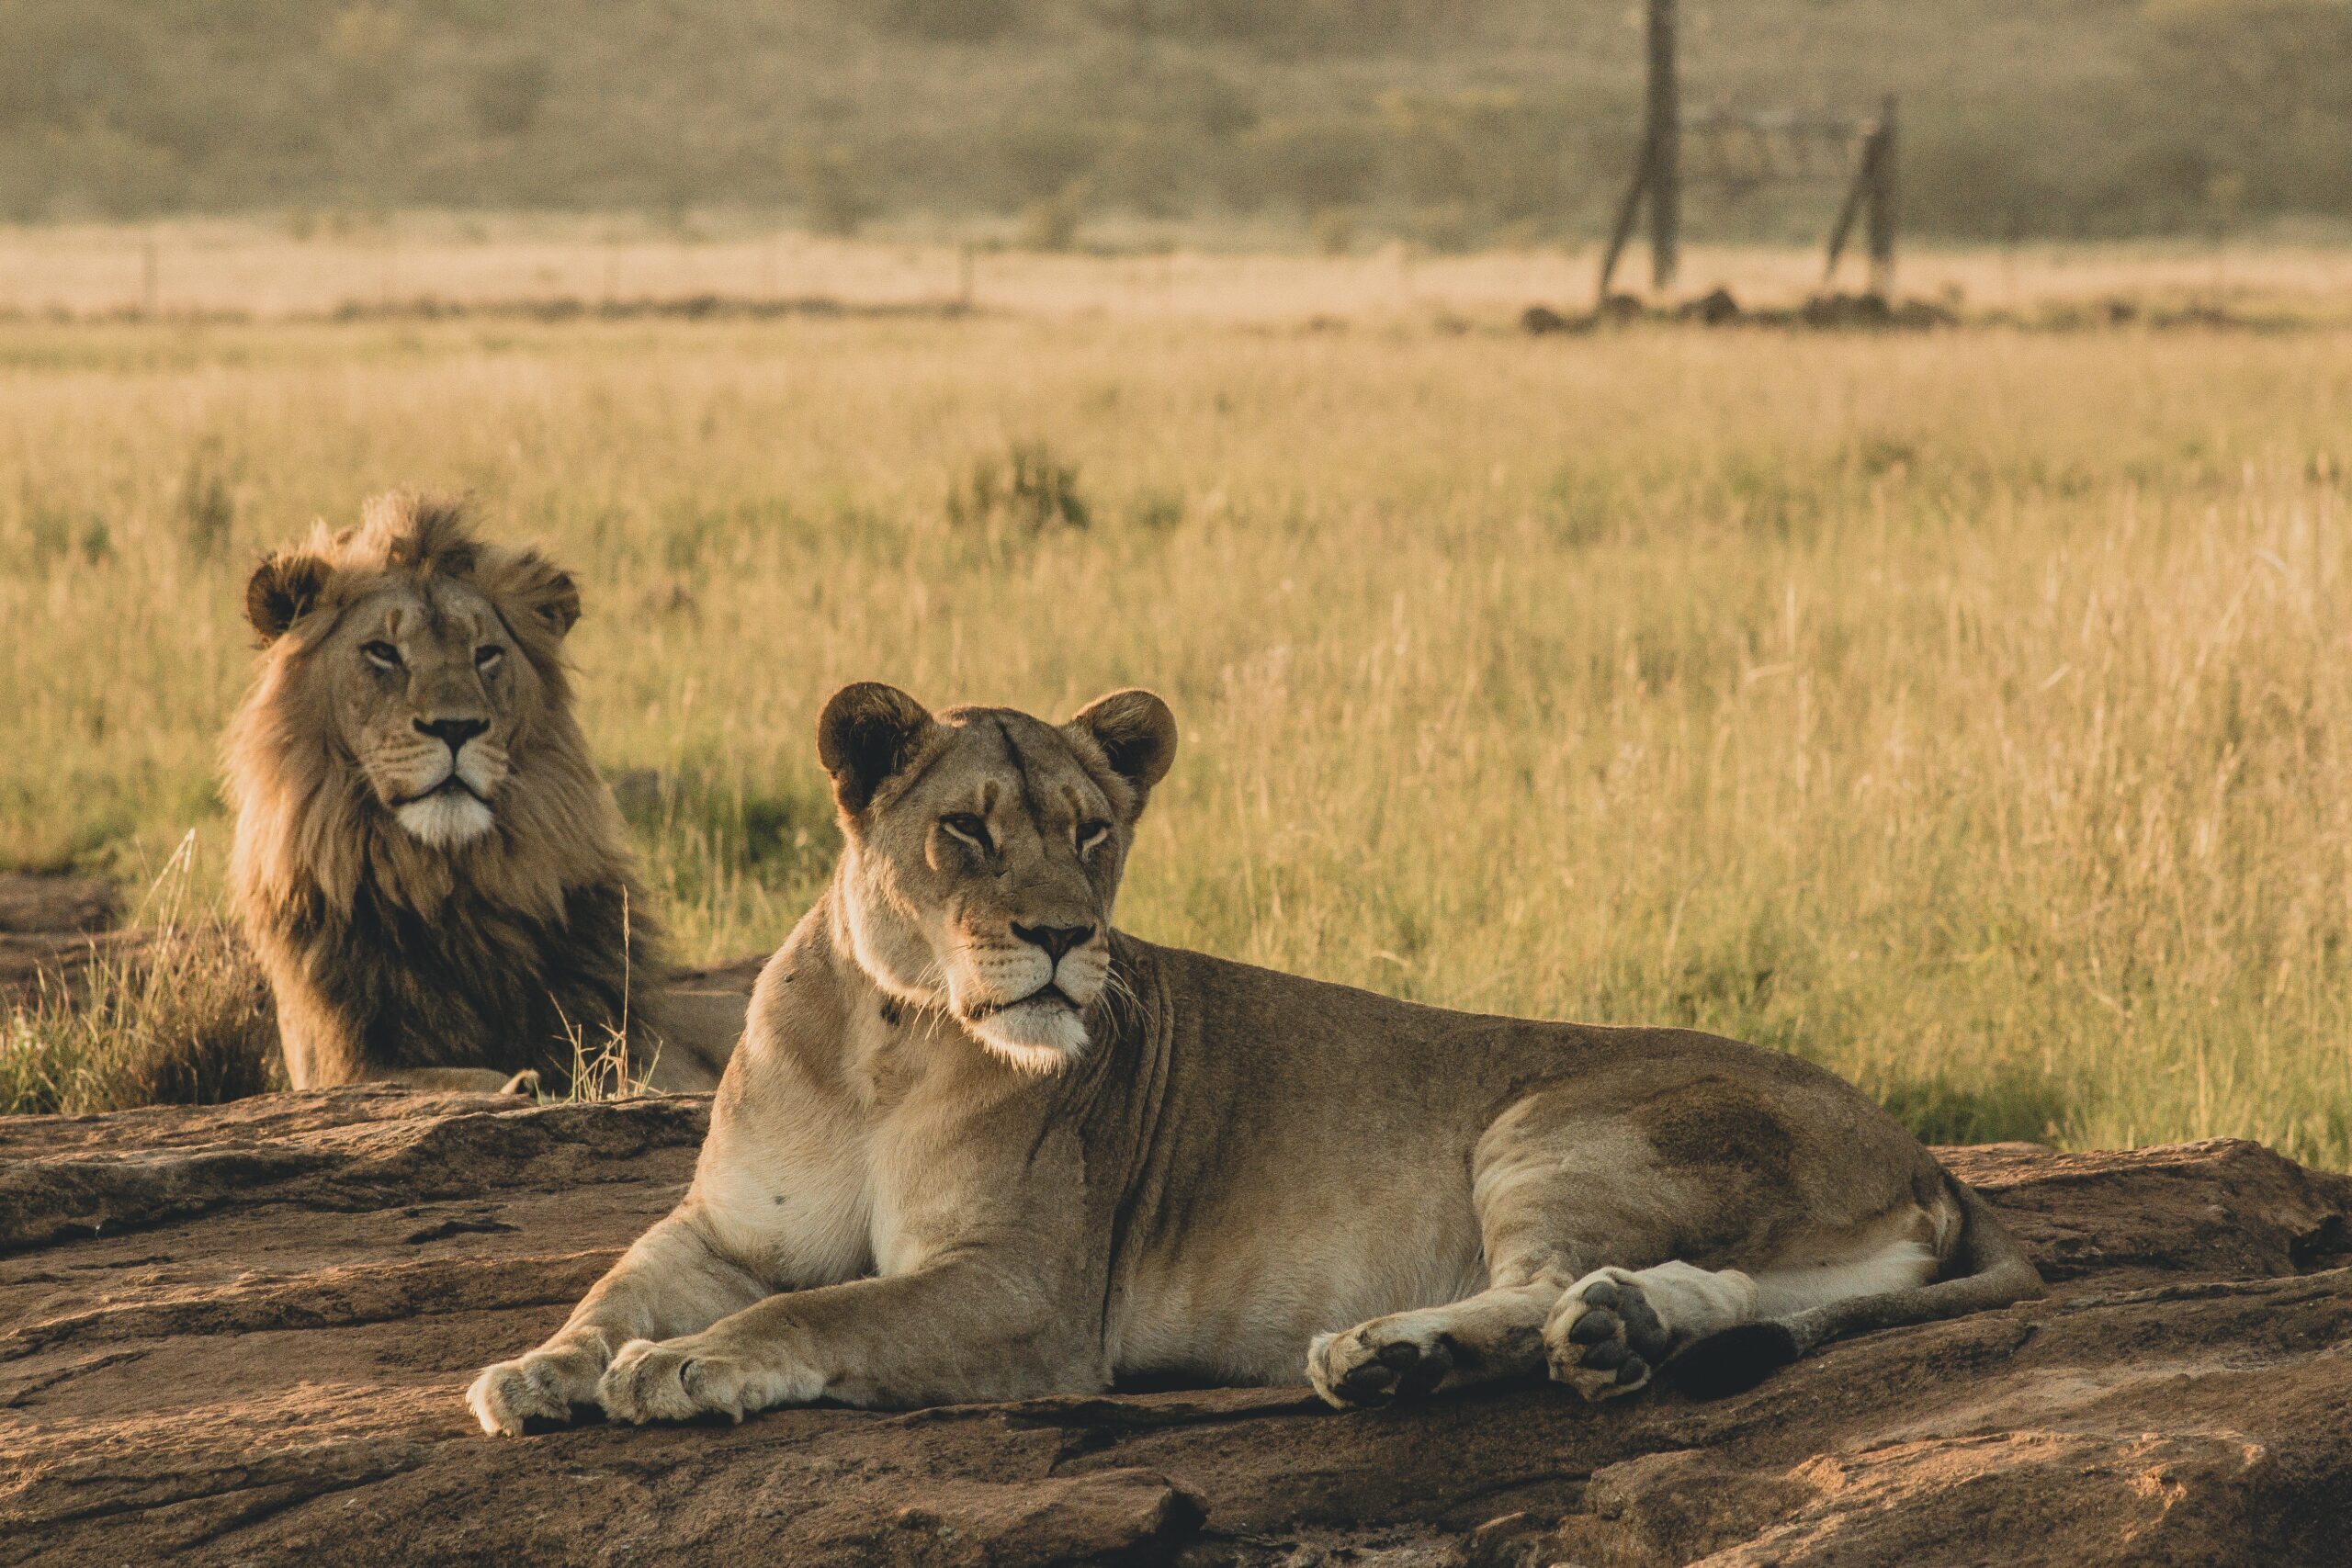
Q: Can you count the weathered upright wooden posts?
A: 2